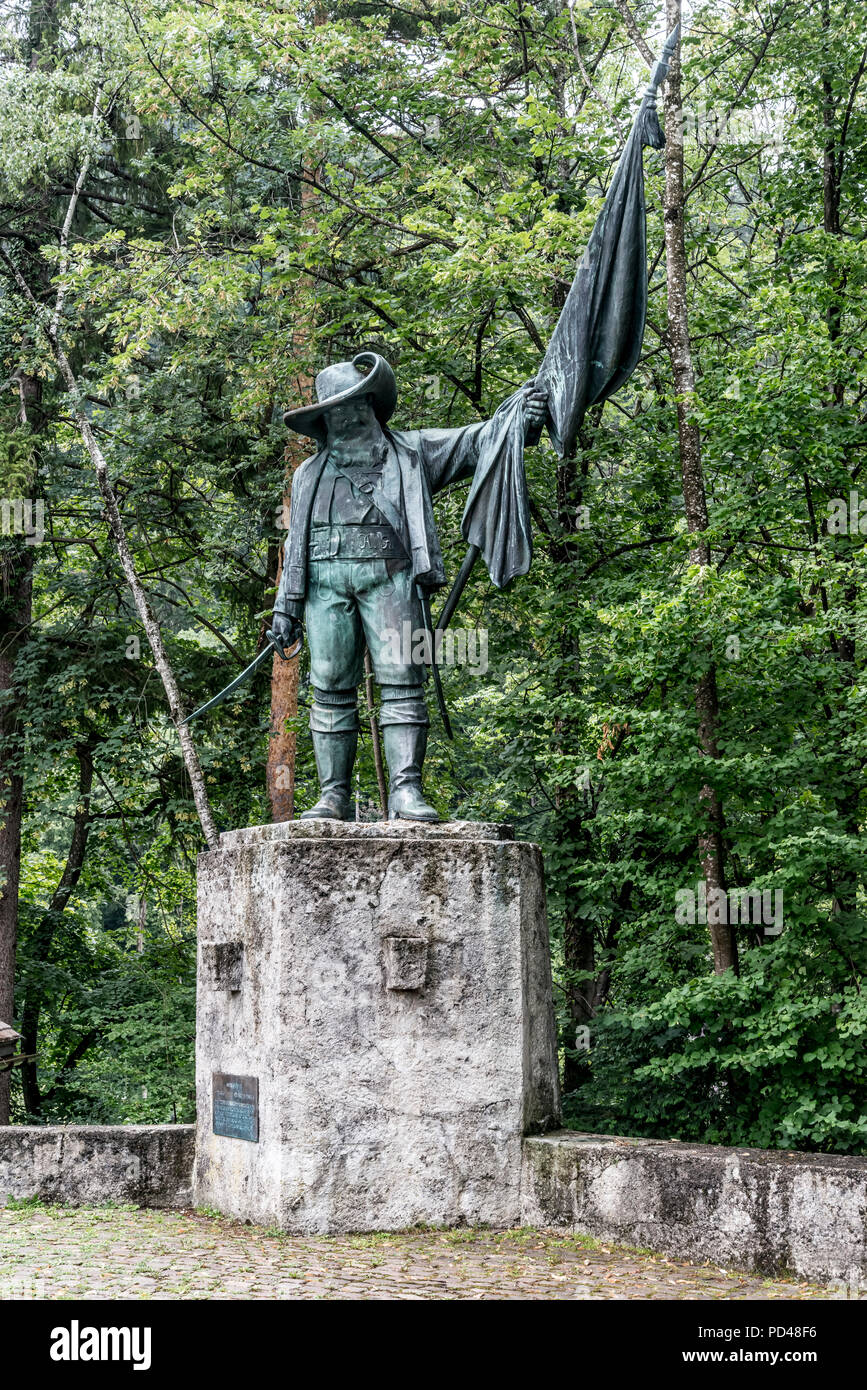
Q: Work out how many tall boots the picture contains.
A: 2